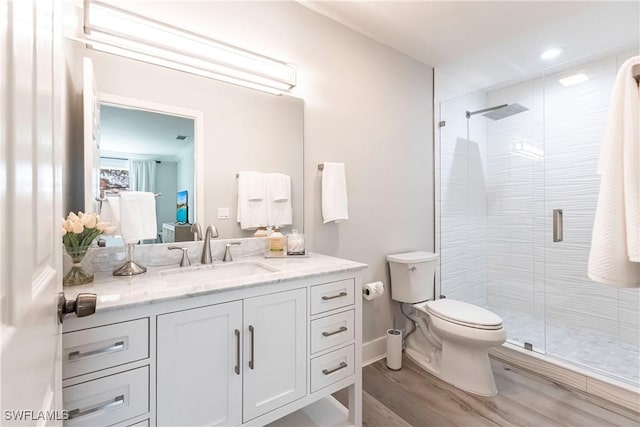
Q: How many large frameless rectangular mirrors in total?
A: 1